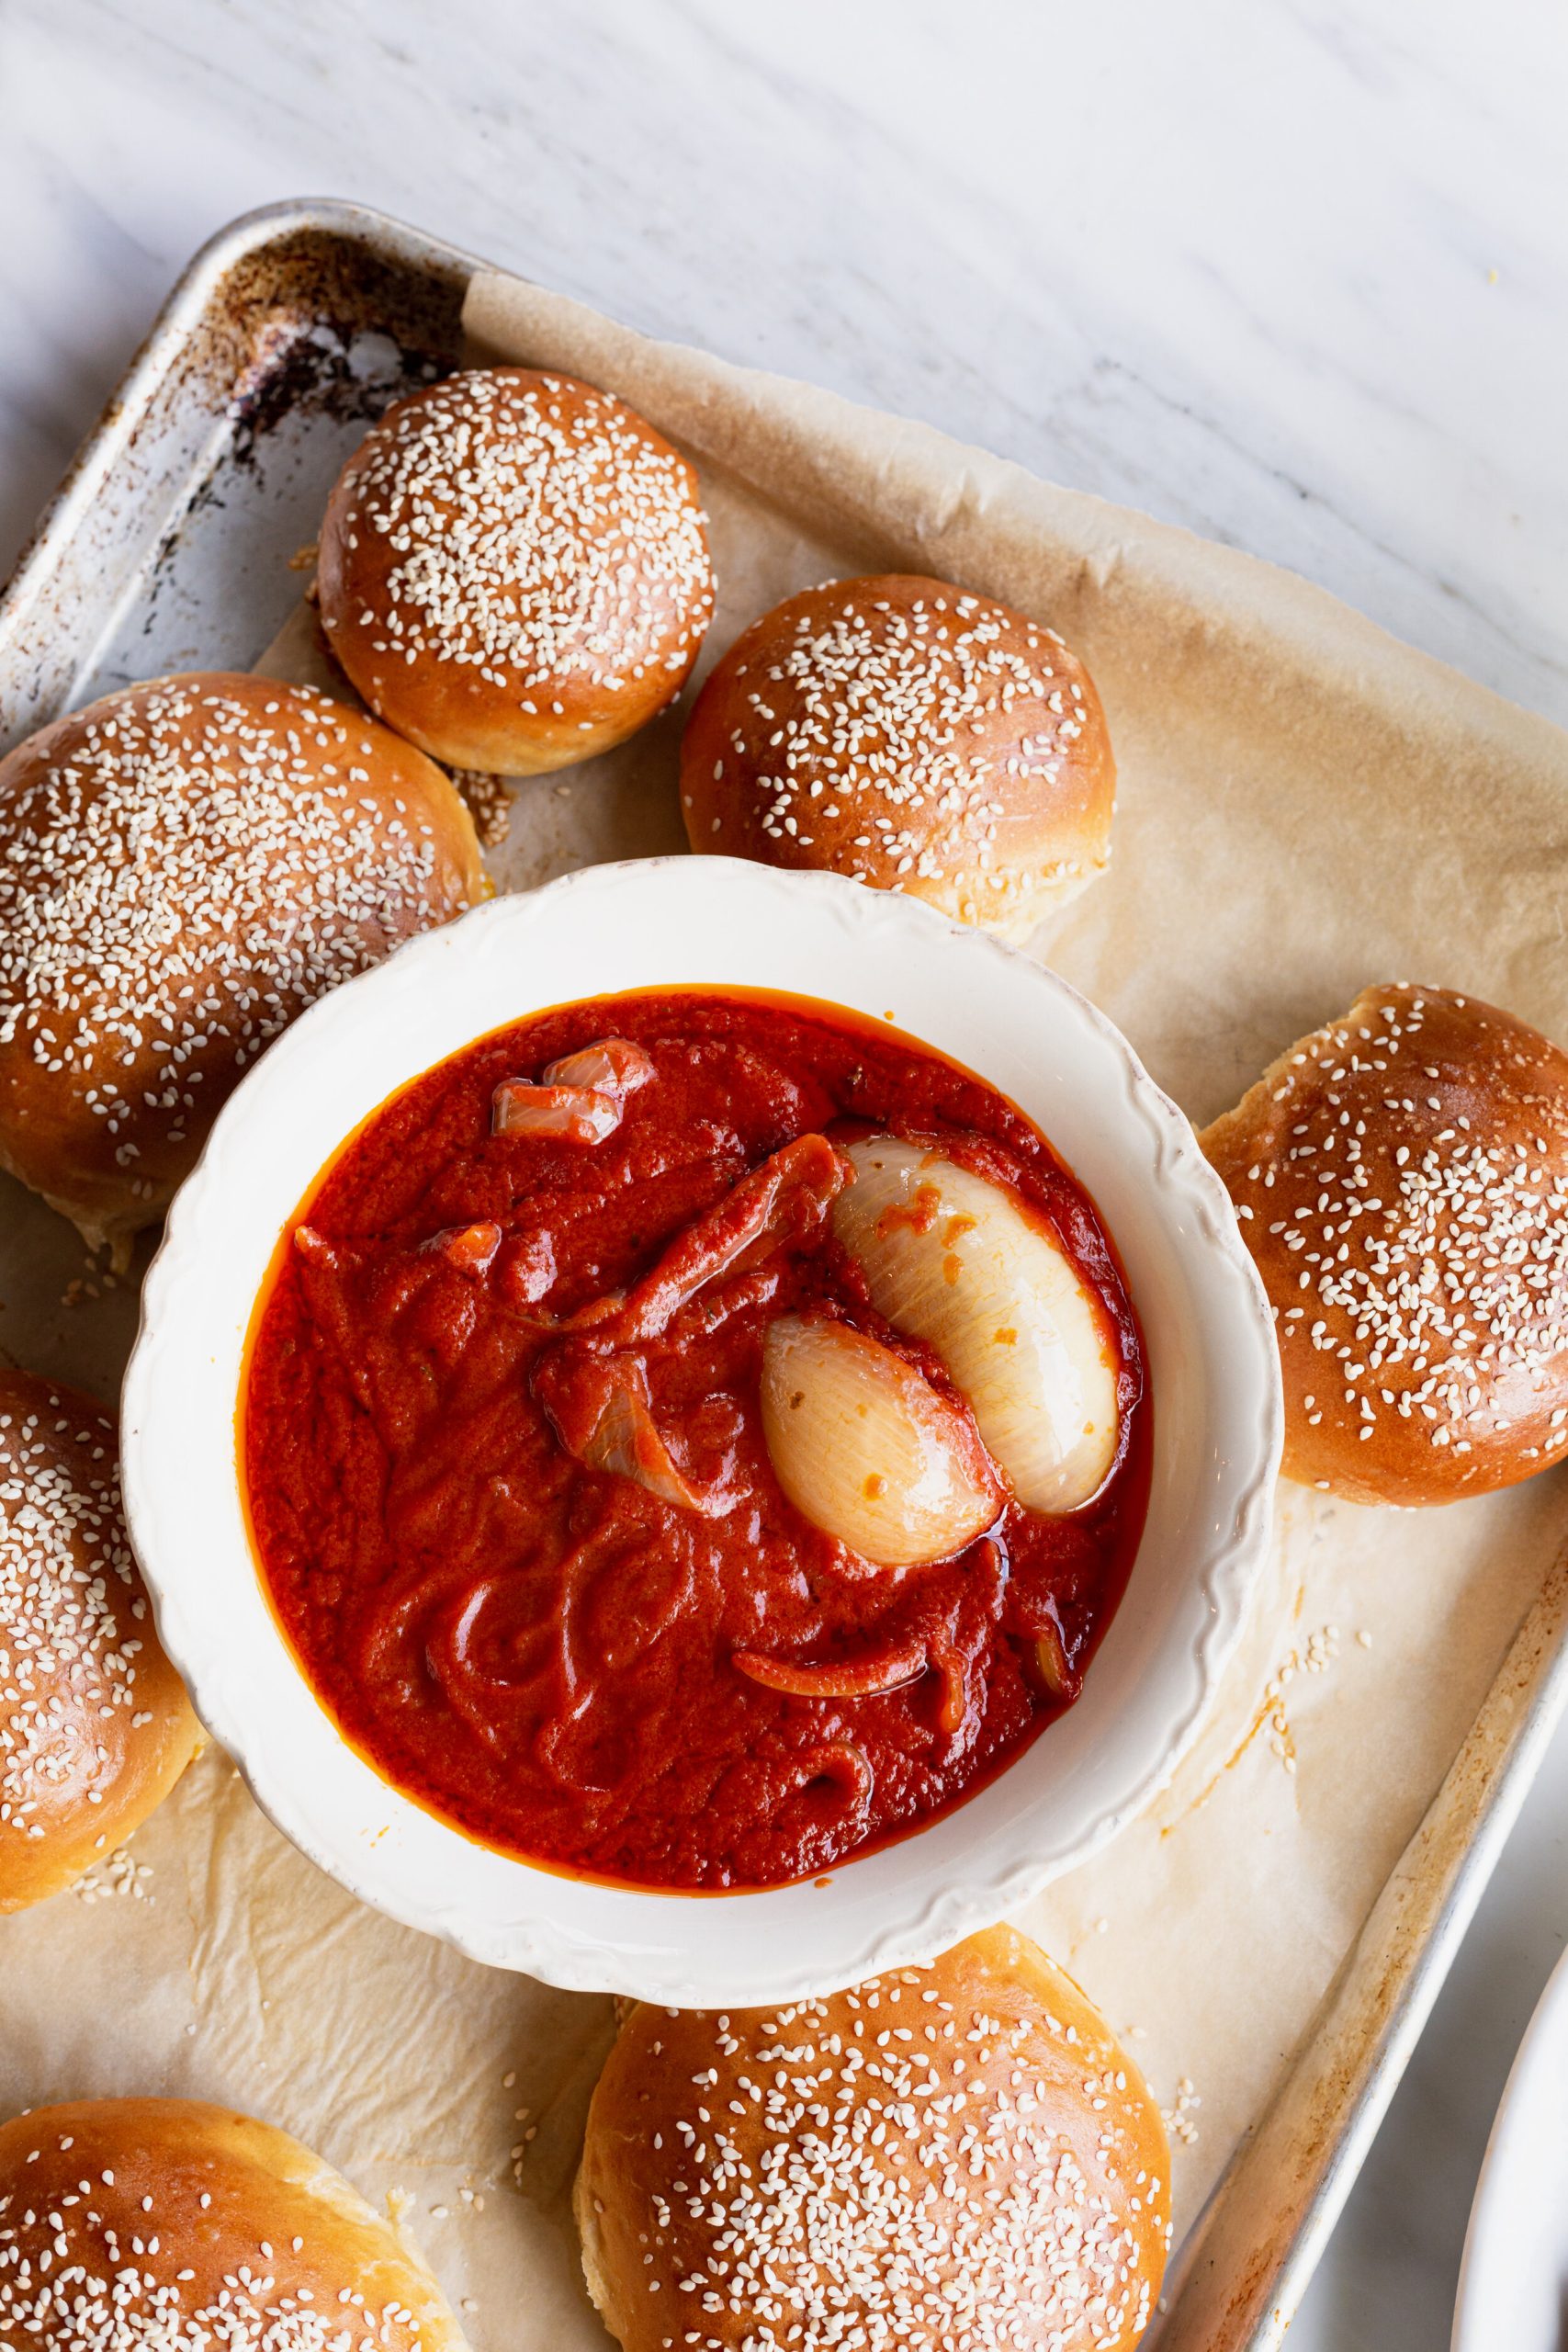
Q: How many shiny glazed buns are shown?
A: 7